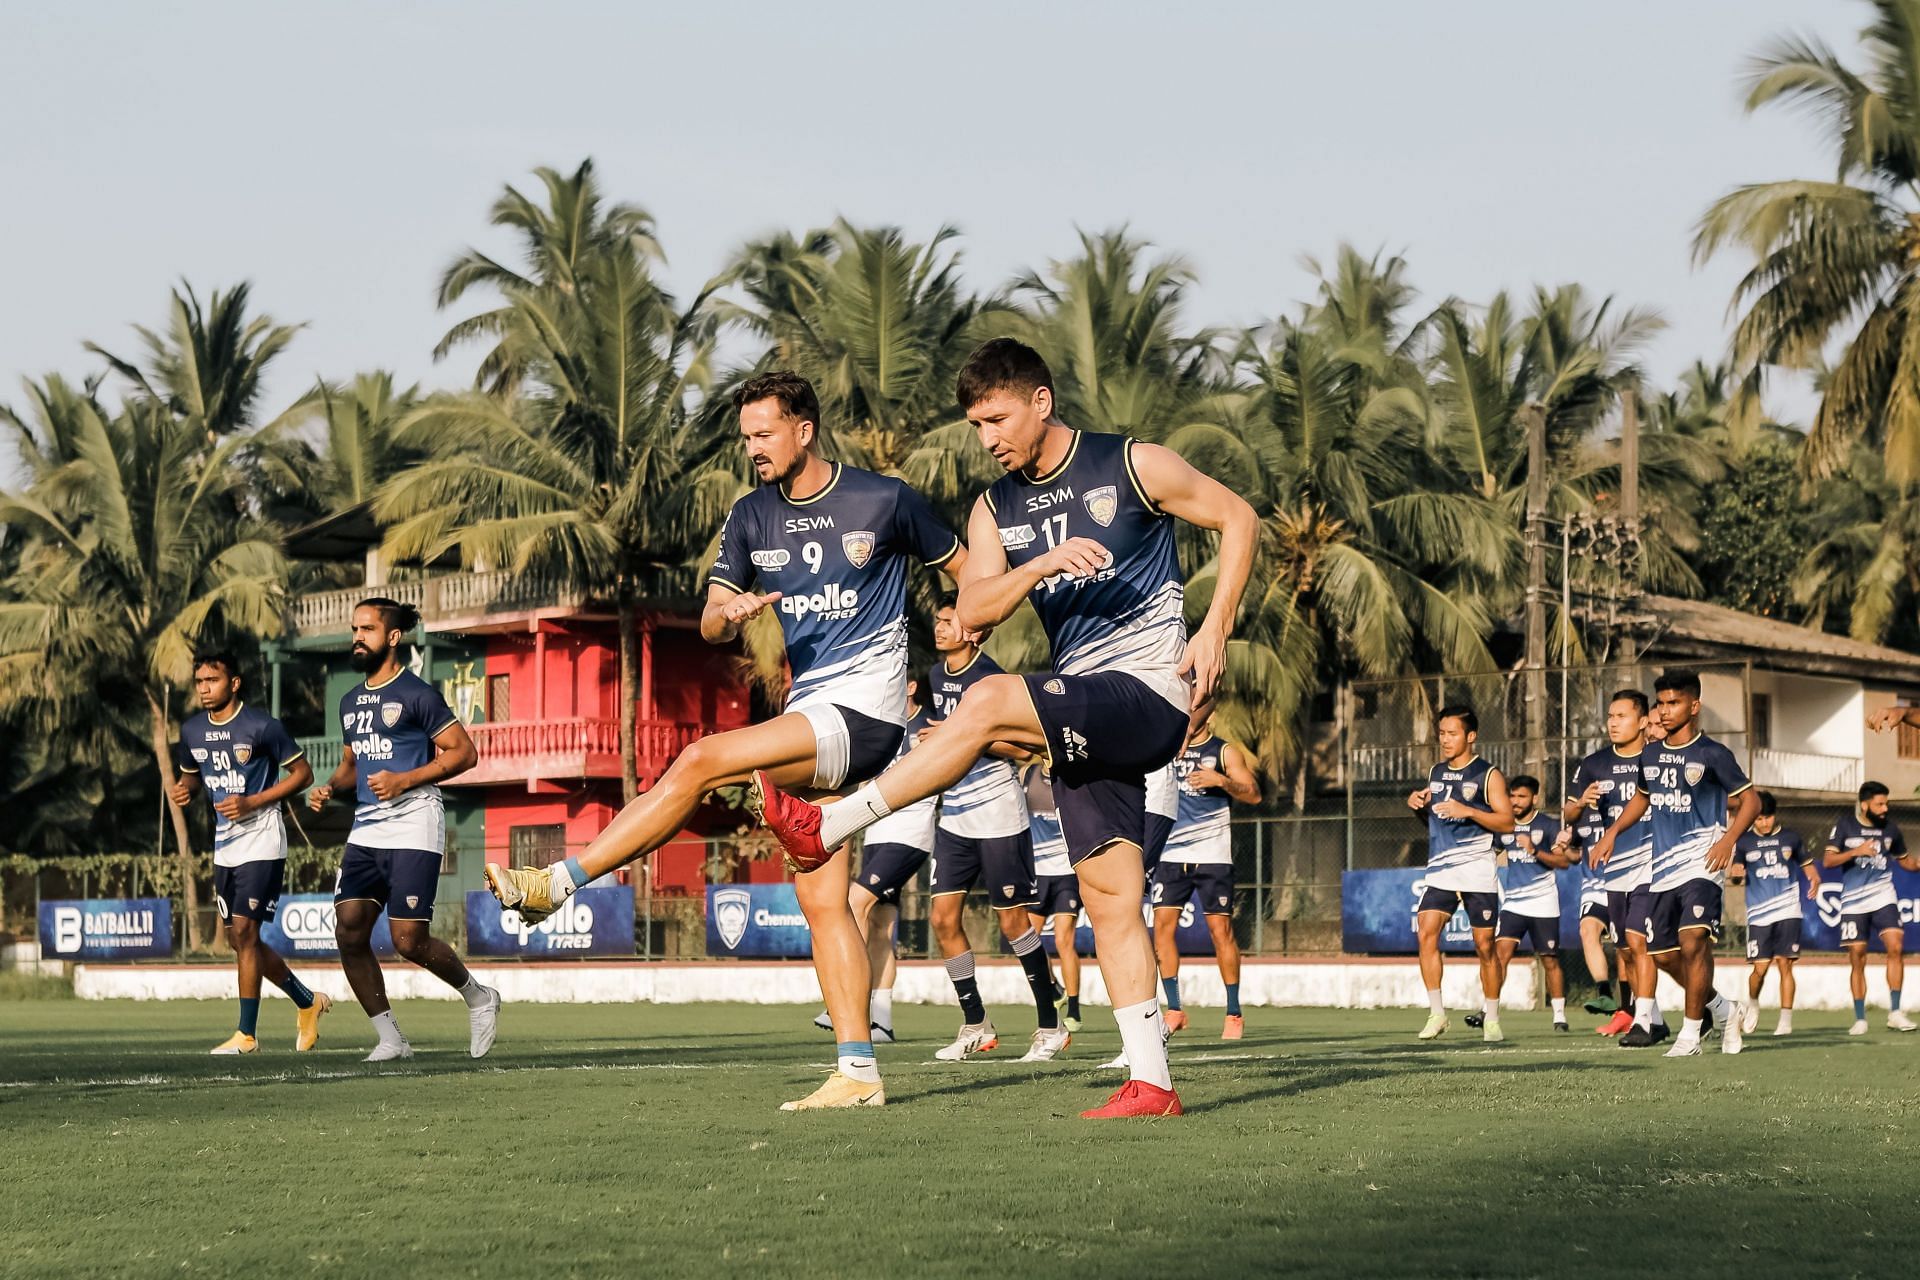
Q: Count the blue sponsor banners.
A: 7